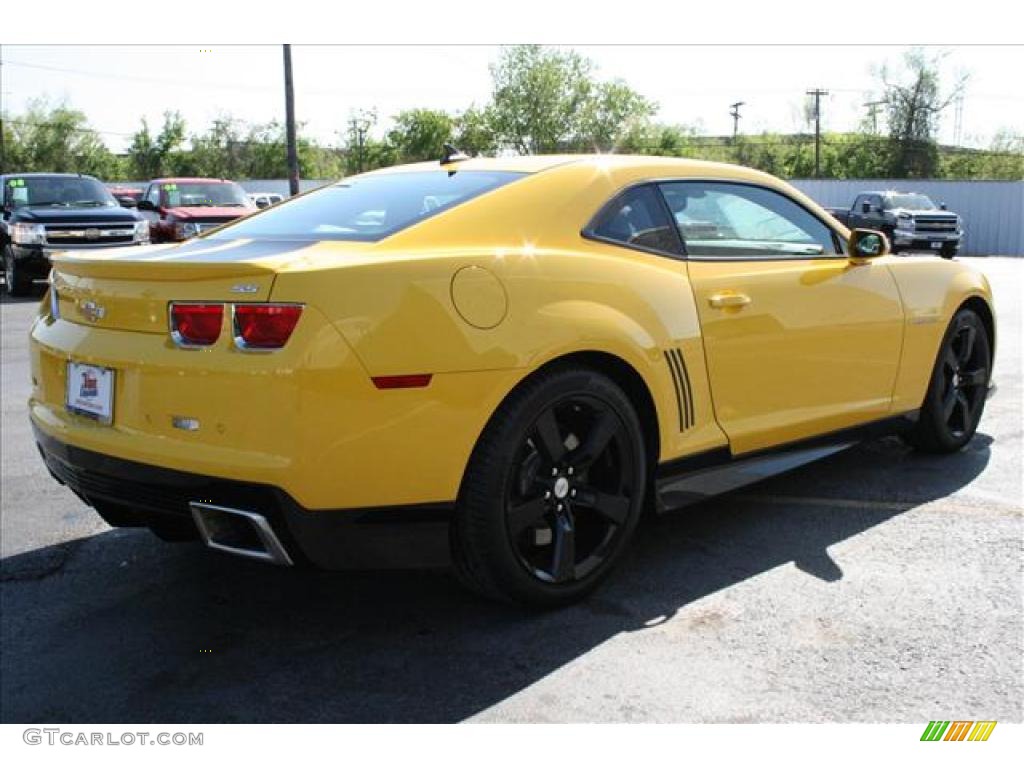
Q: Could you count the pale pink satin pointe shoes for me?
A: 0